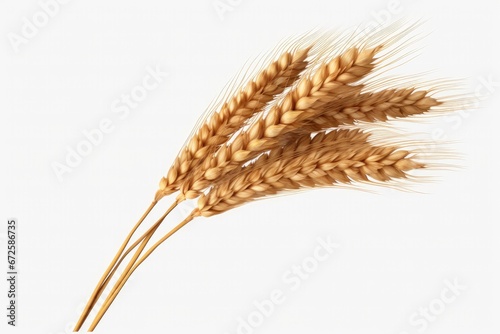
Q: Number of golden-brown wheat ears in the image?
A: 5